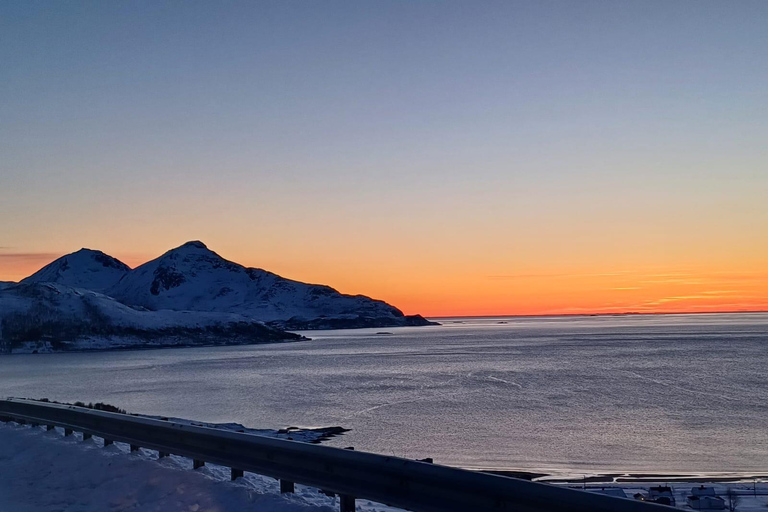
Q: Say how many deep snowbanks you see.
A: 1